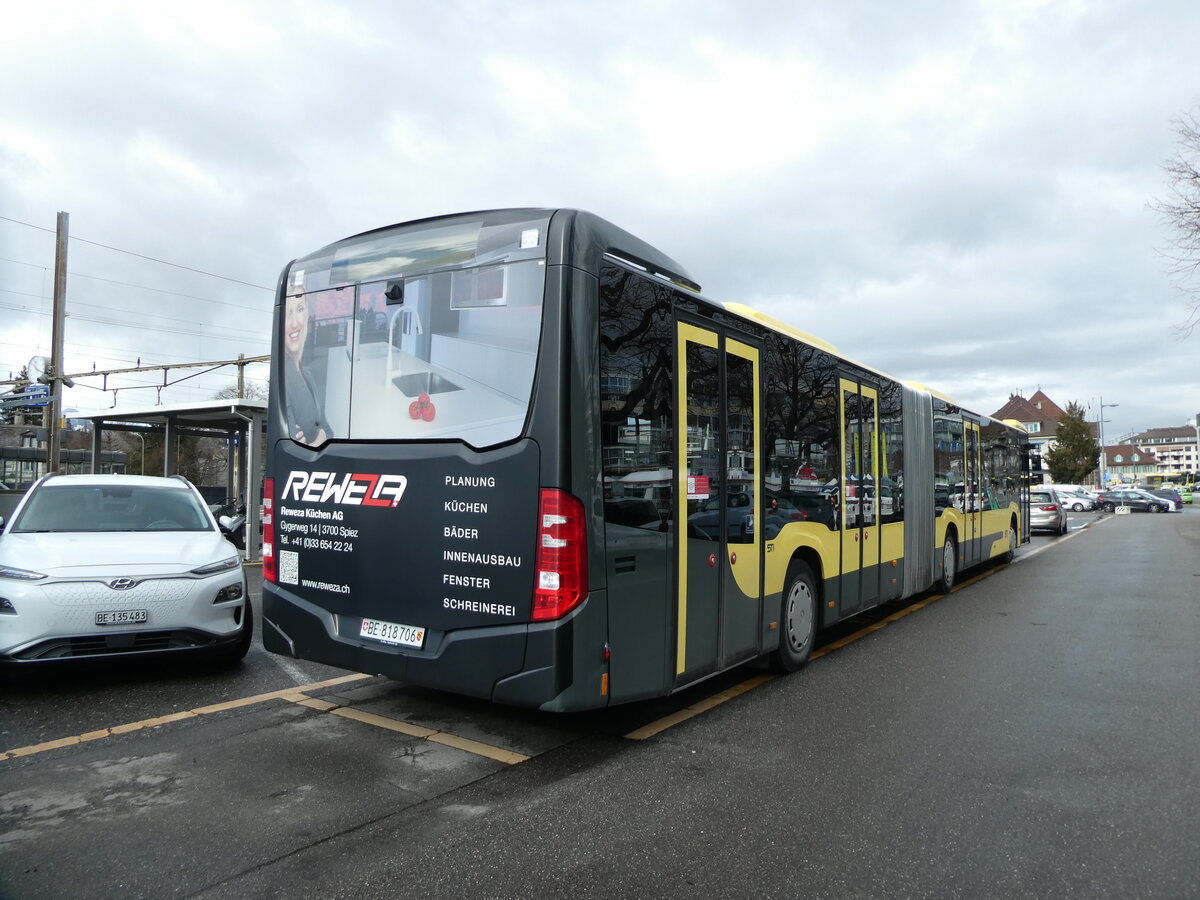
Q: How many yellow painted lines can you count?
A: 3